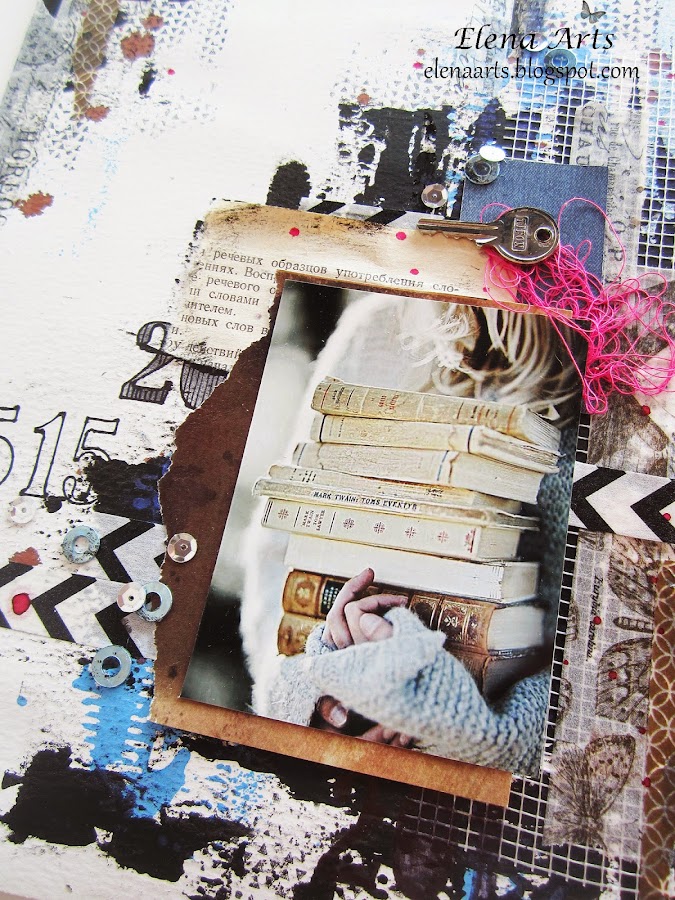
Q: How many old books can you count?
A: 9